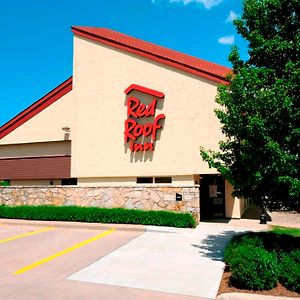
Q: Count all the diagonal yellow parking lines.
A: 2